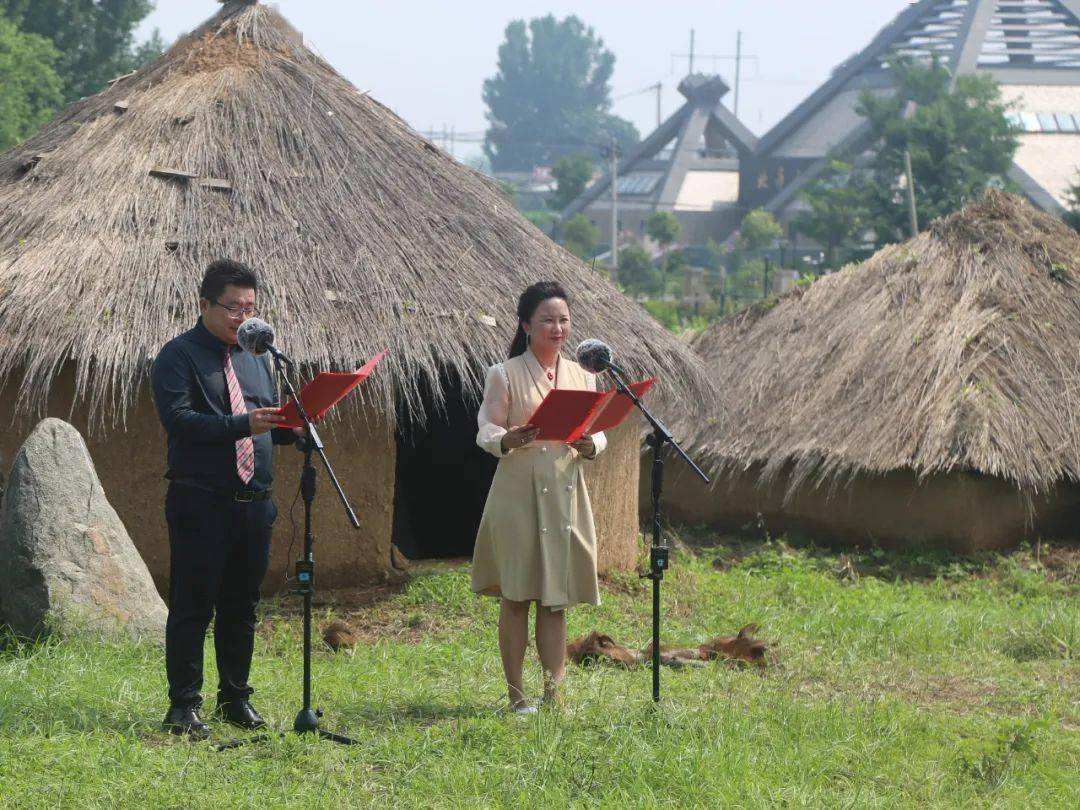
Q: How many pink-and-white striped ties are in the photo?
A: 1